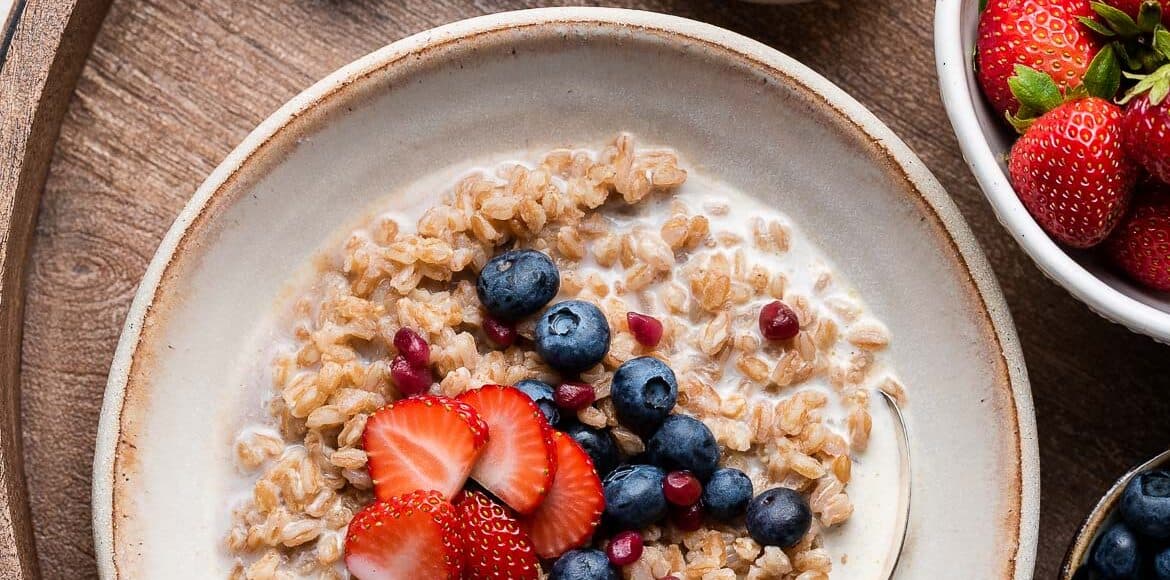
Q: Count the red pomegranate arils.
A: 9